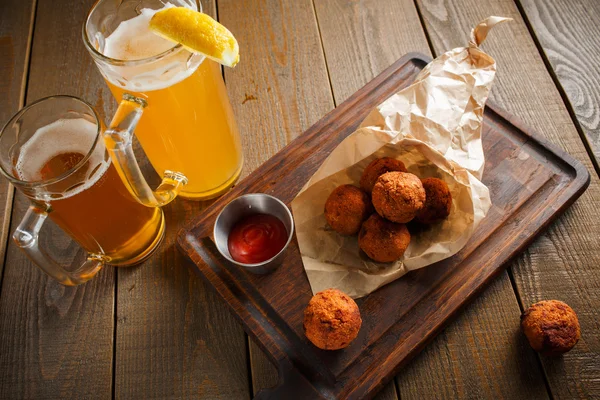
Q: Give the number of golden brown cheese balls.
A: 7